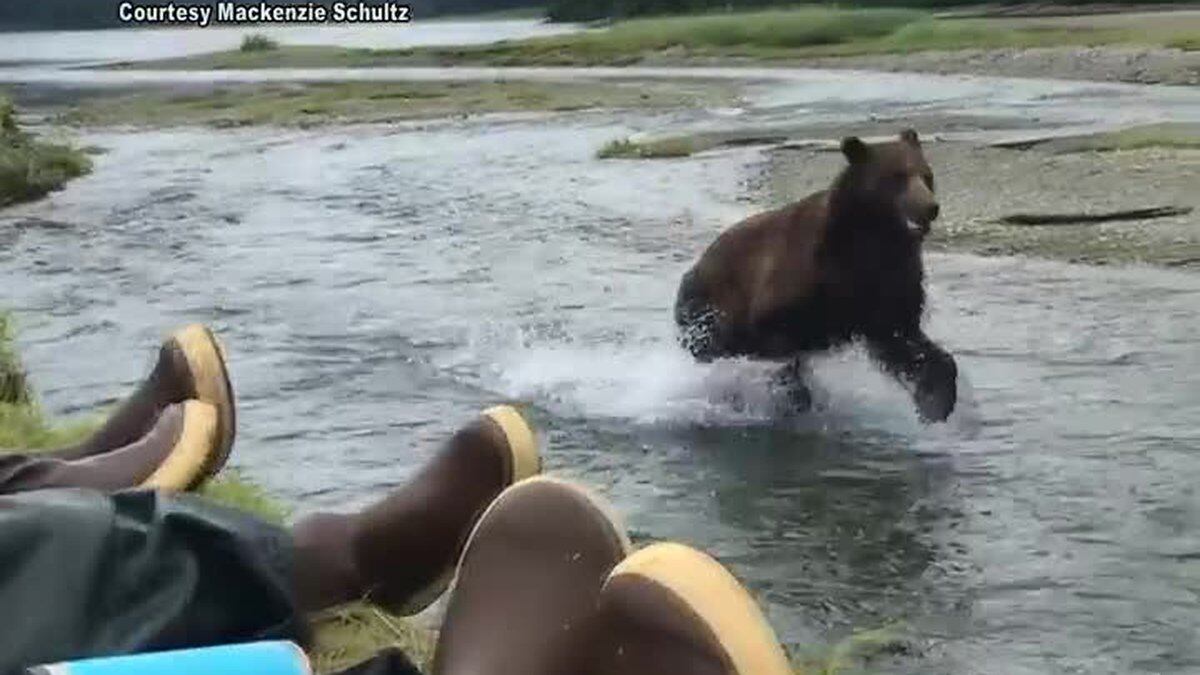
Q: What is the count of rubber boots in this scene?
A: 5